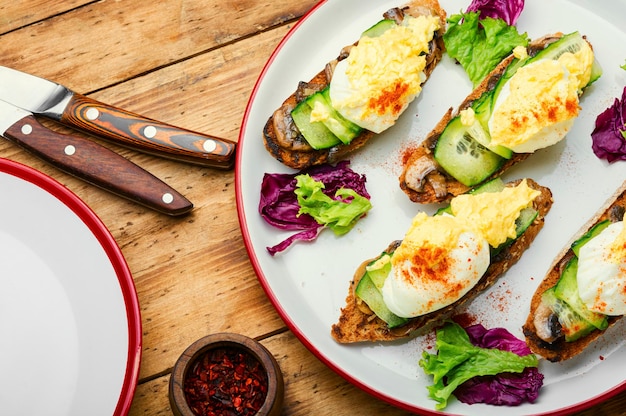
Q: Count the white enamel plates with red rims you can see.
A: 2